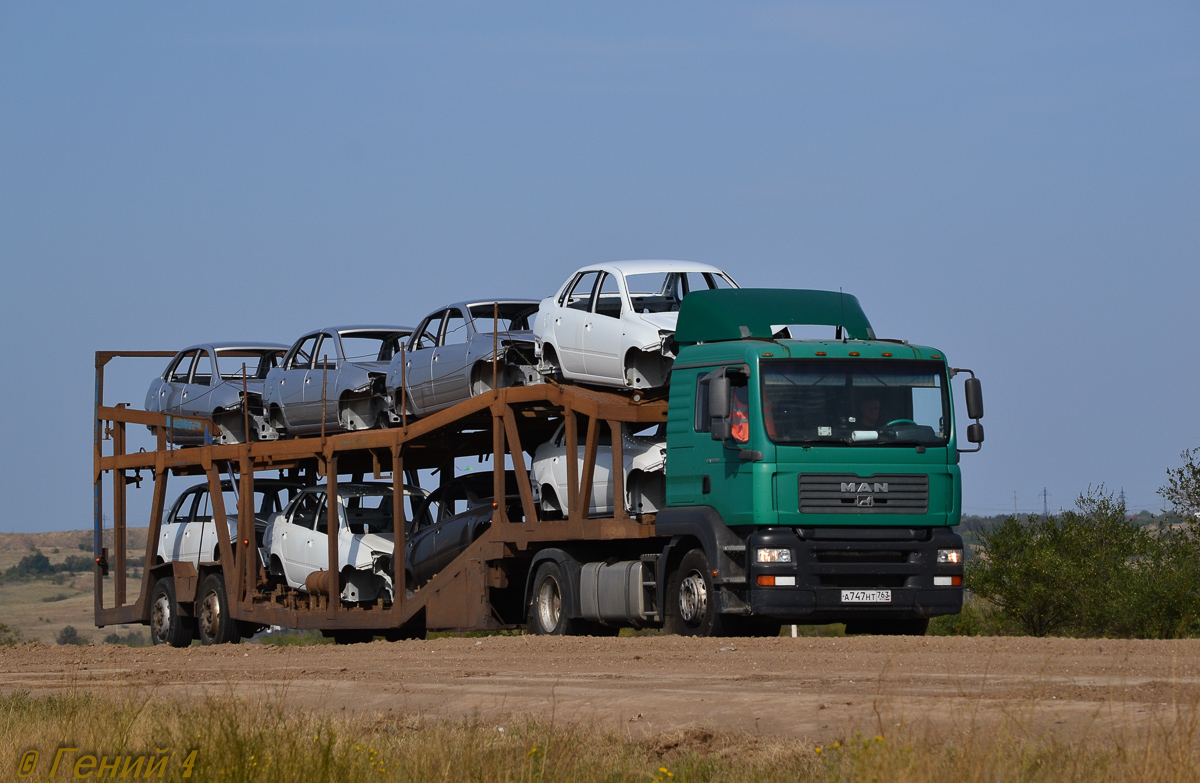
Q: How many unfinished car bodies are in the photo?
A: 8